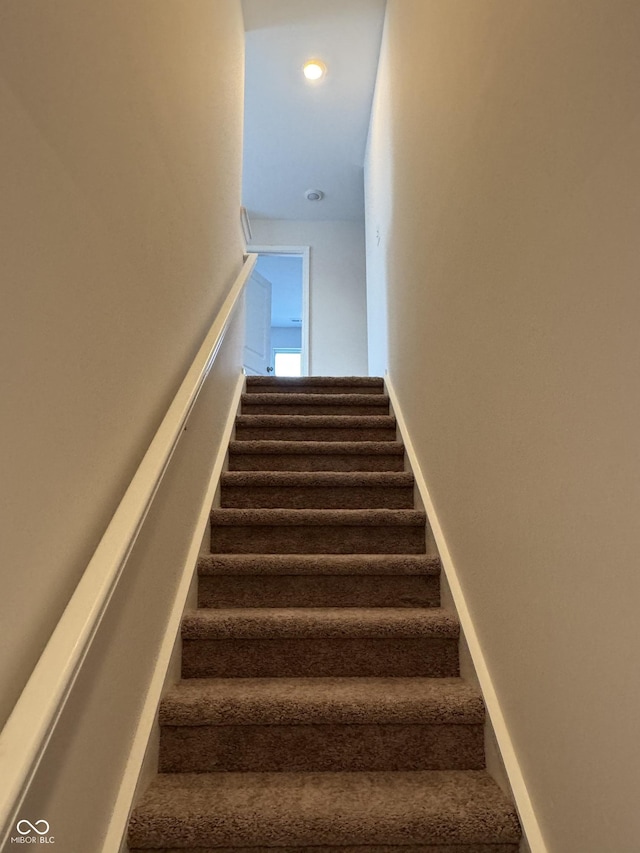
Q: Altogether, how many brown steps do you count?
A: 10